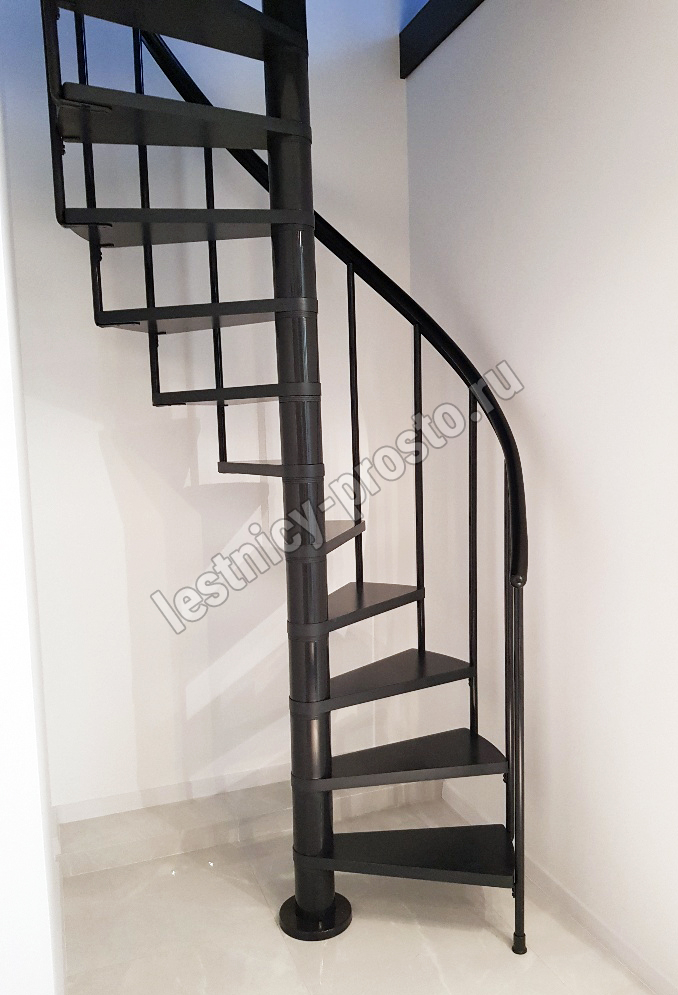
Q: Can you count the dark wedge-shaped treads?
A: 11